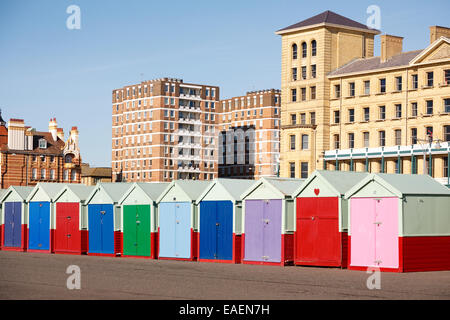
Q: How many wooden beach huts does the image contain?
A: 10